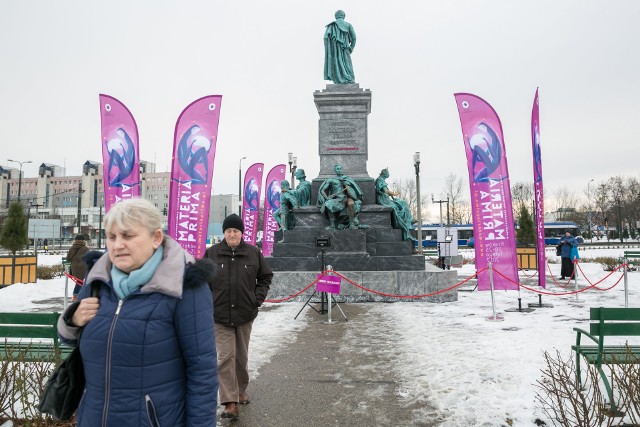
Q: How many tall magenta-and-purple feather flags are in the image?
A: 6